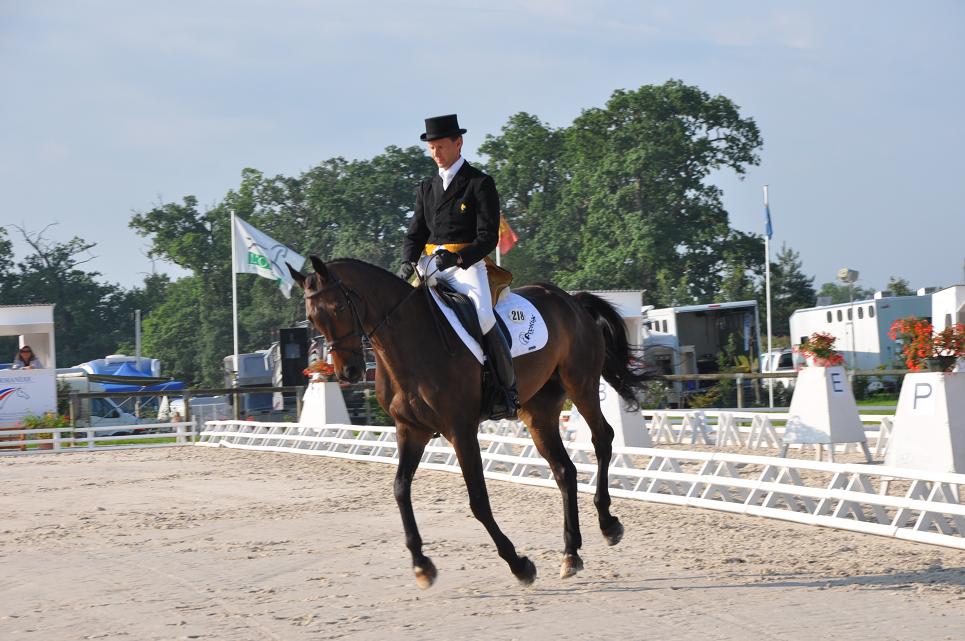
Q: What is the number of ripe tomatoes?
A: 0